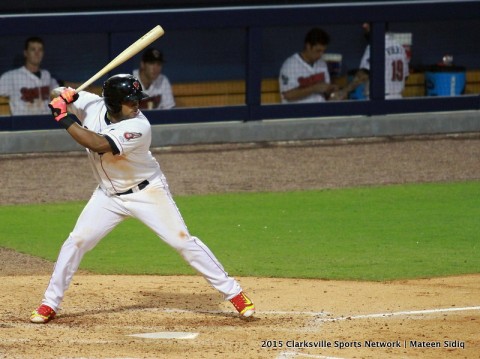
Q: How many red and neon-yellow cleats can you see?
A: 2